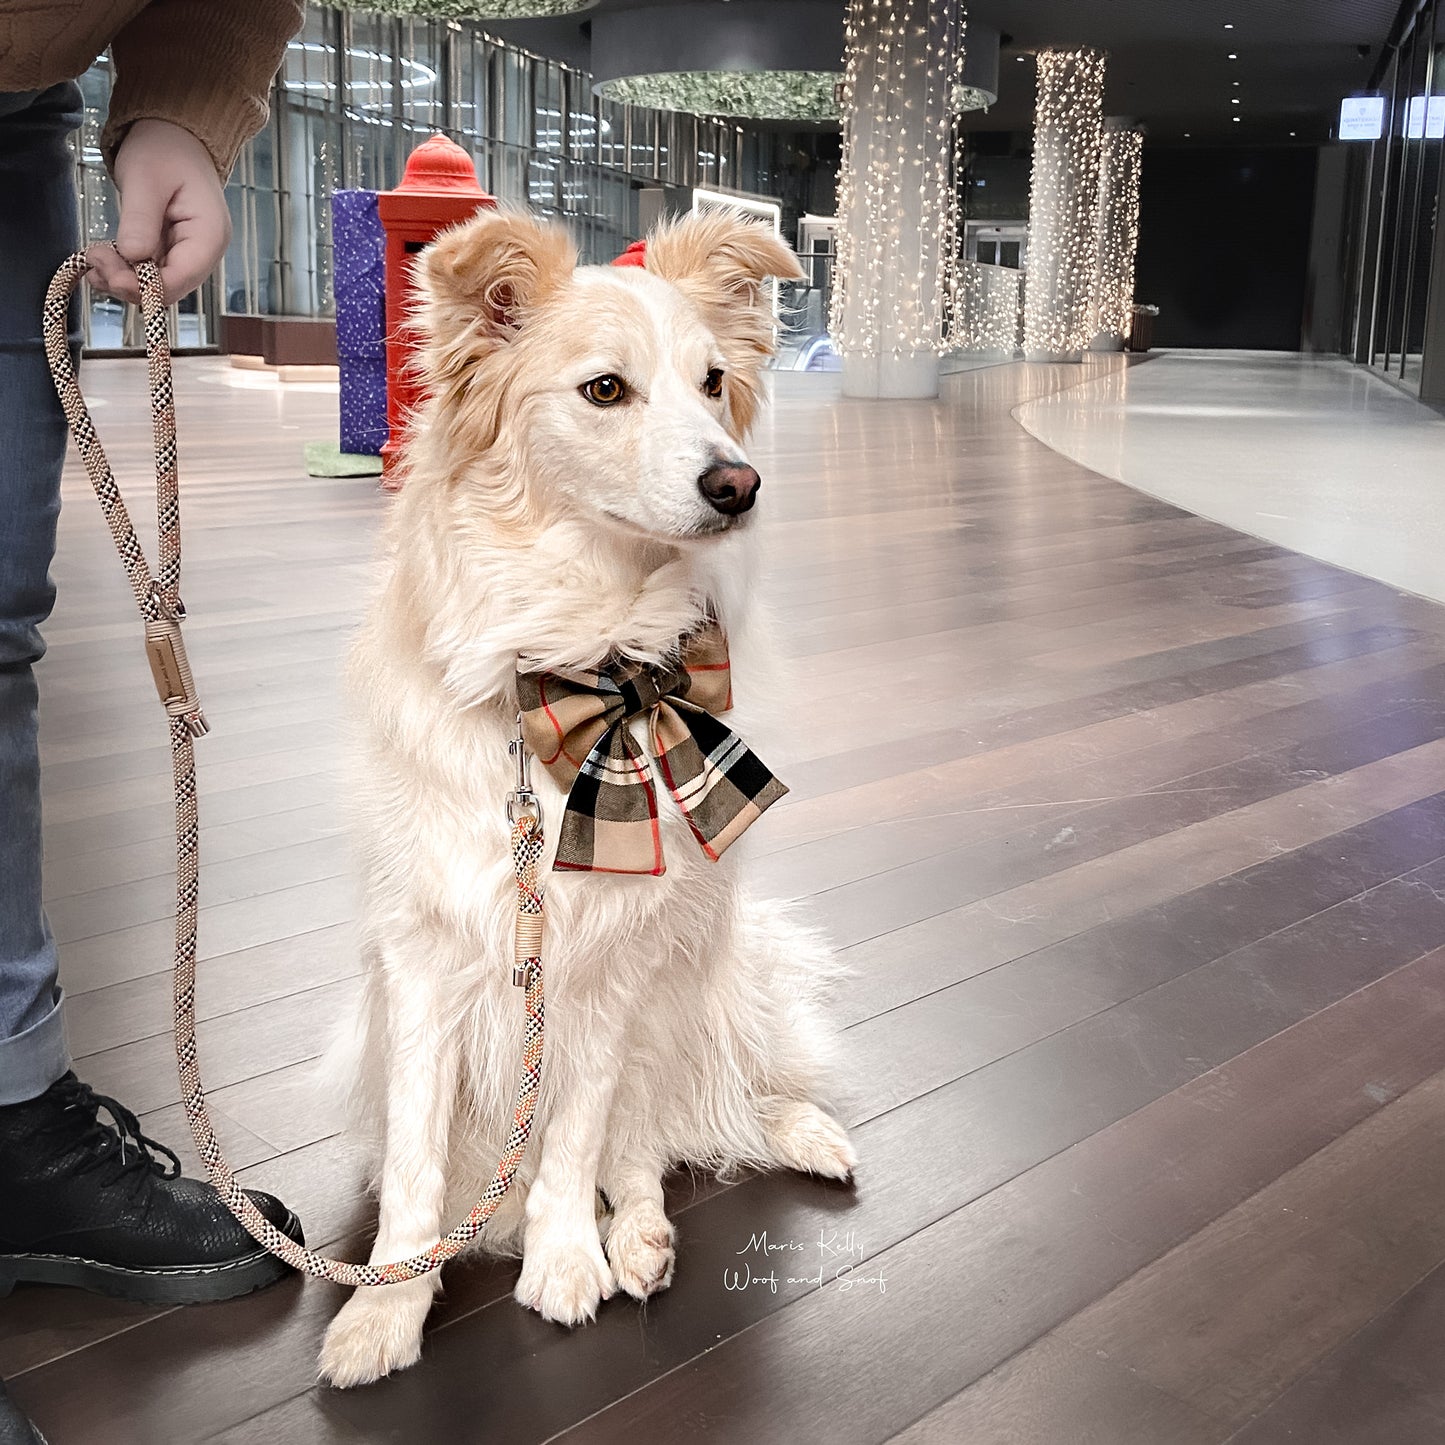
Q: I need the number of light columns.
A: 3